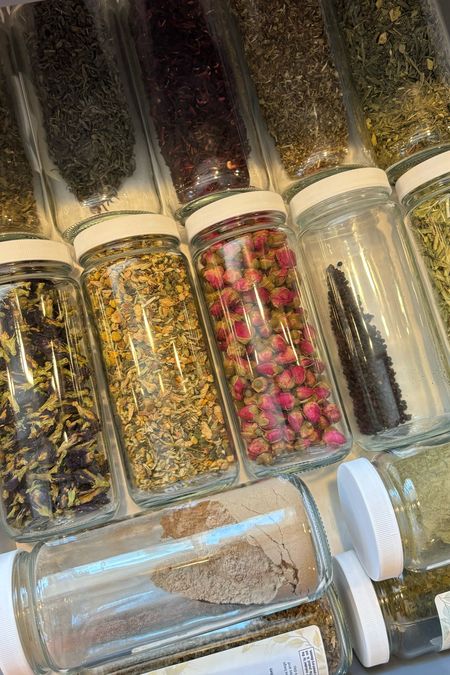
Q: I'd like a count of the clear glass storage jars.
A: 14